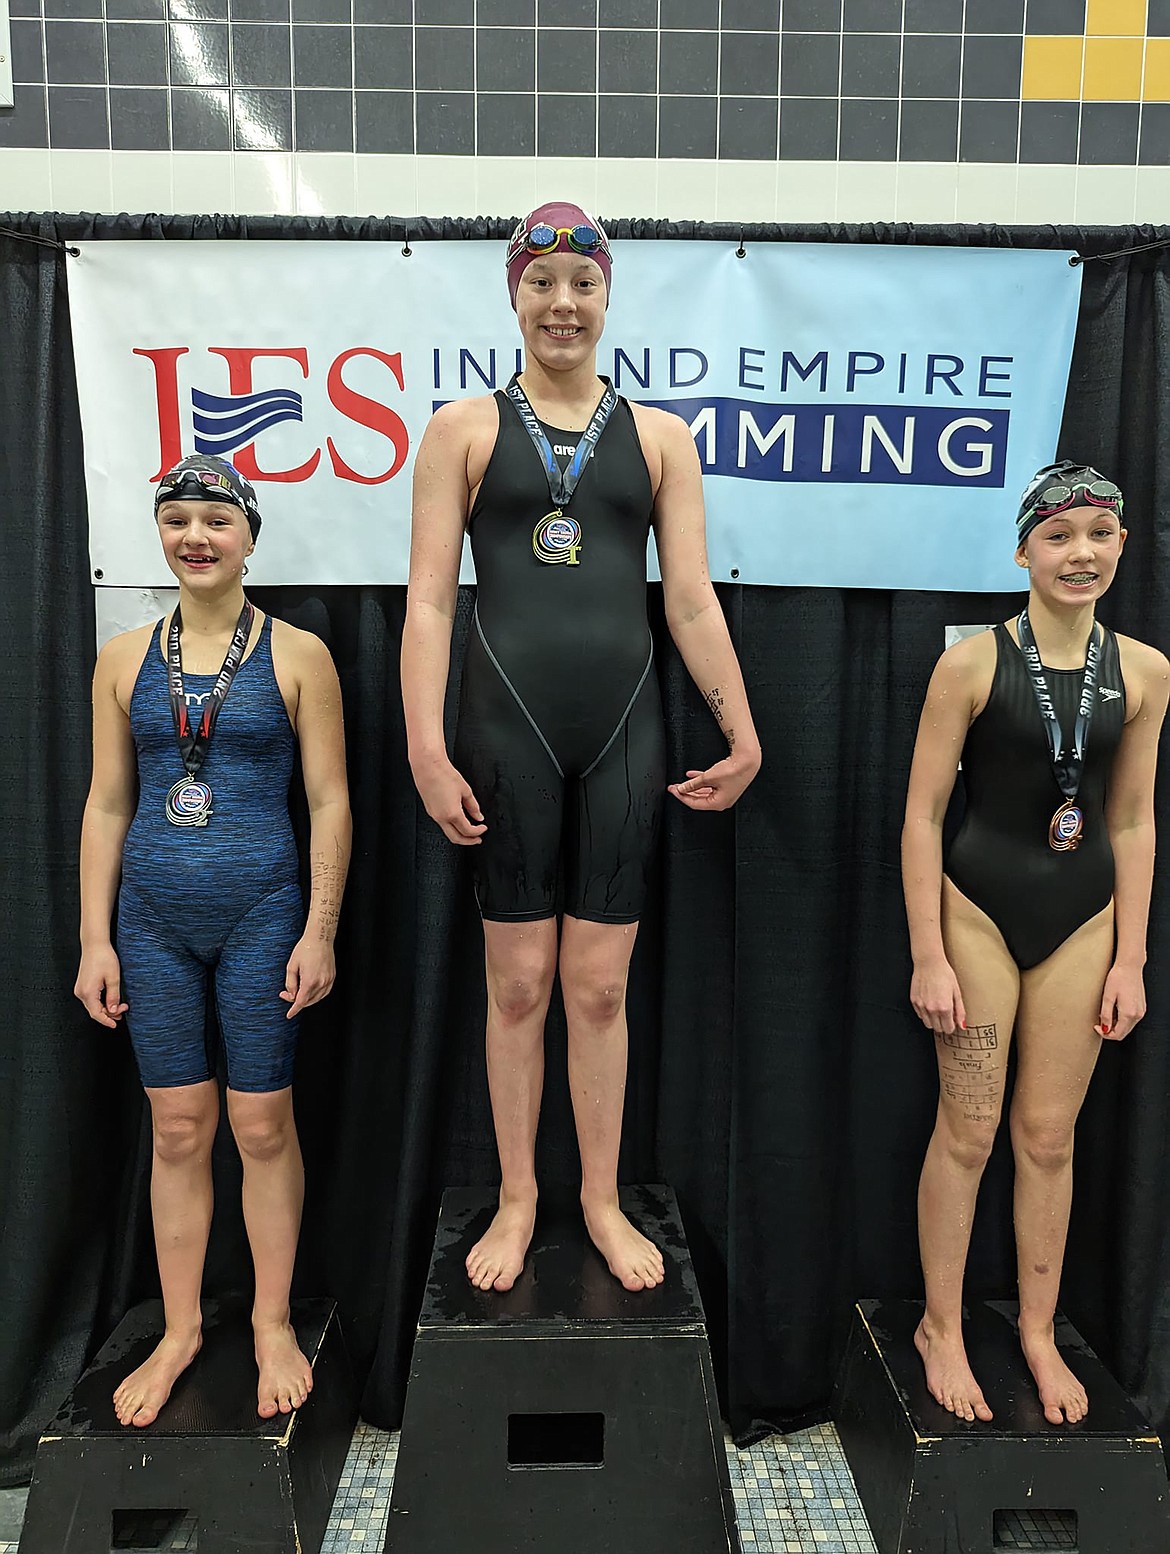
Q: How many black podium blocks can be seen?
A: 3